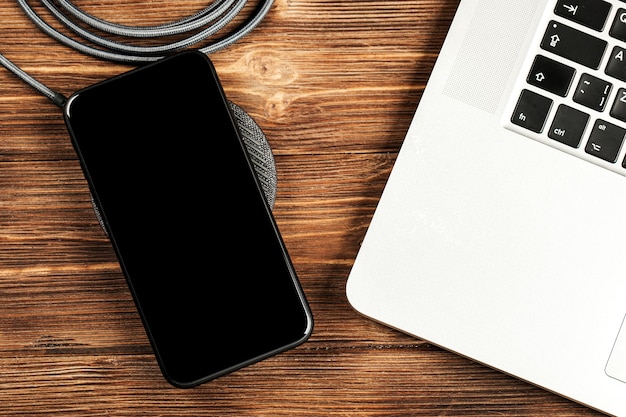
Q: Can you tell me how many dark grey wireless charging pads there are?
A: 1